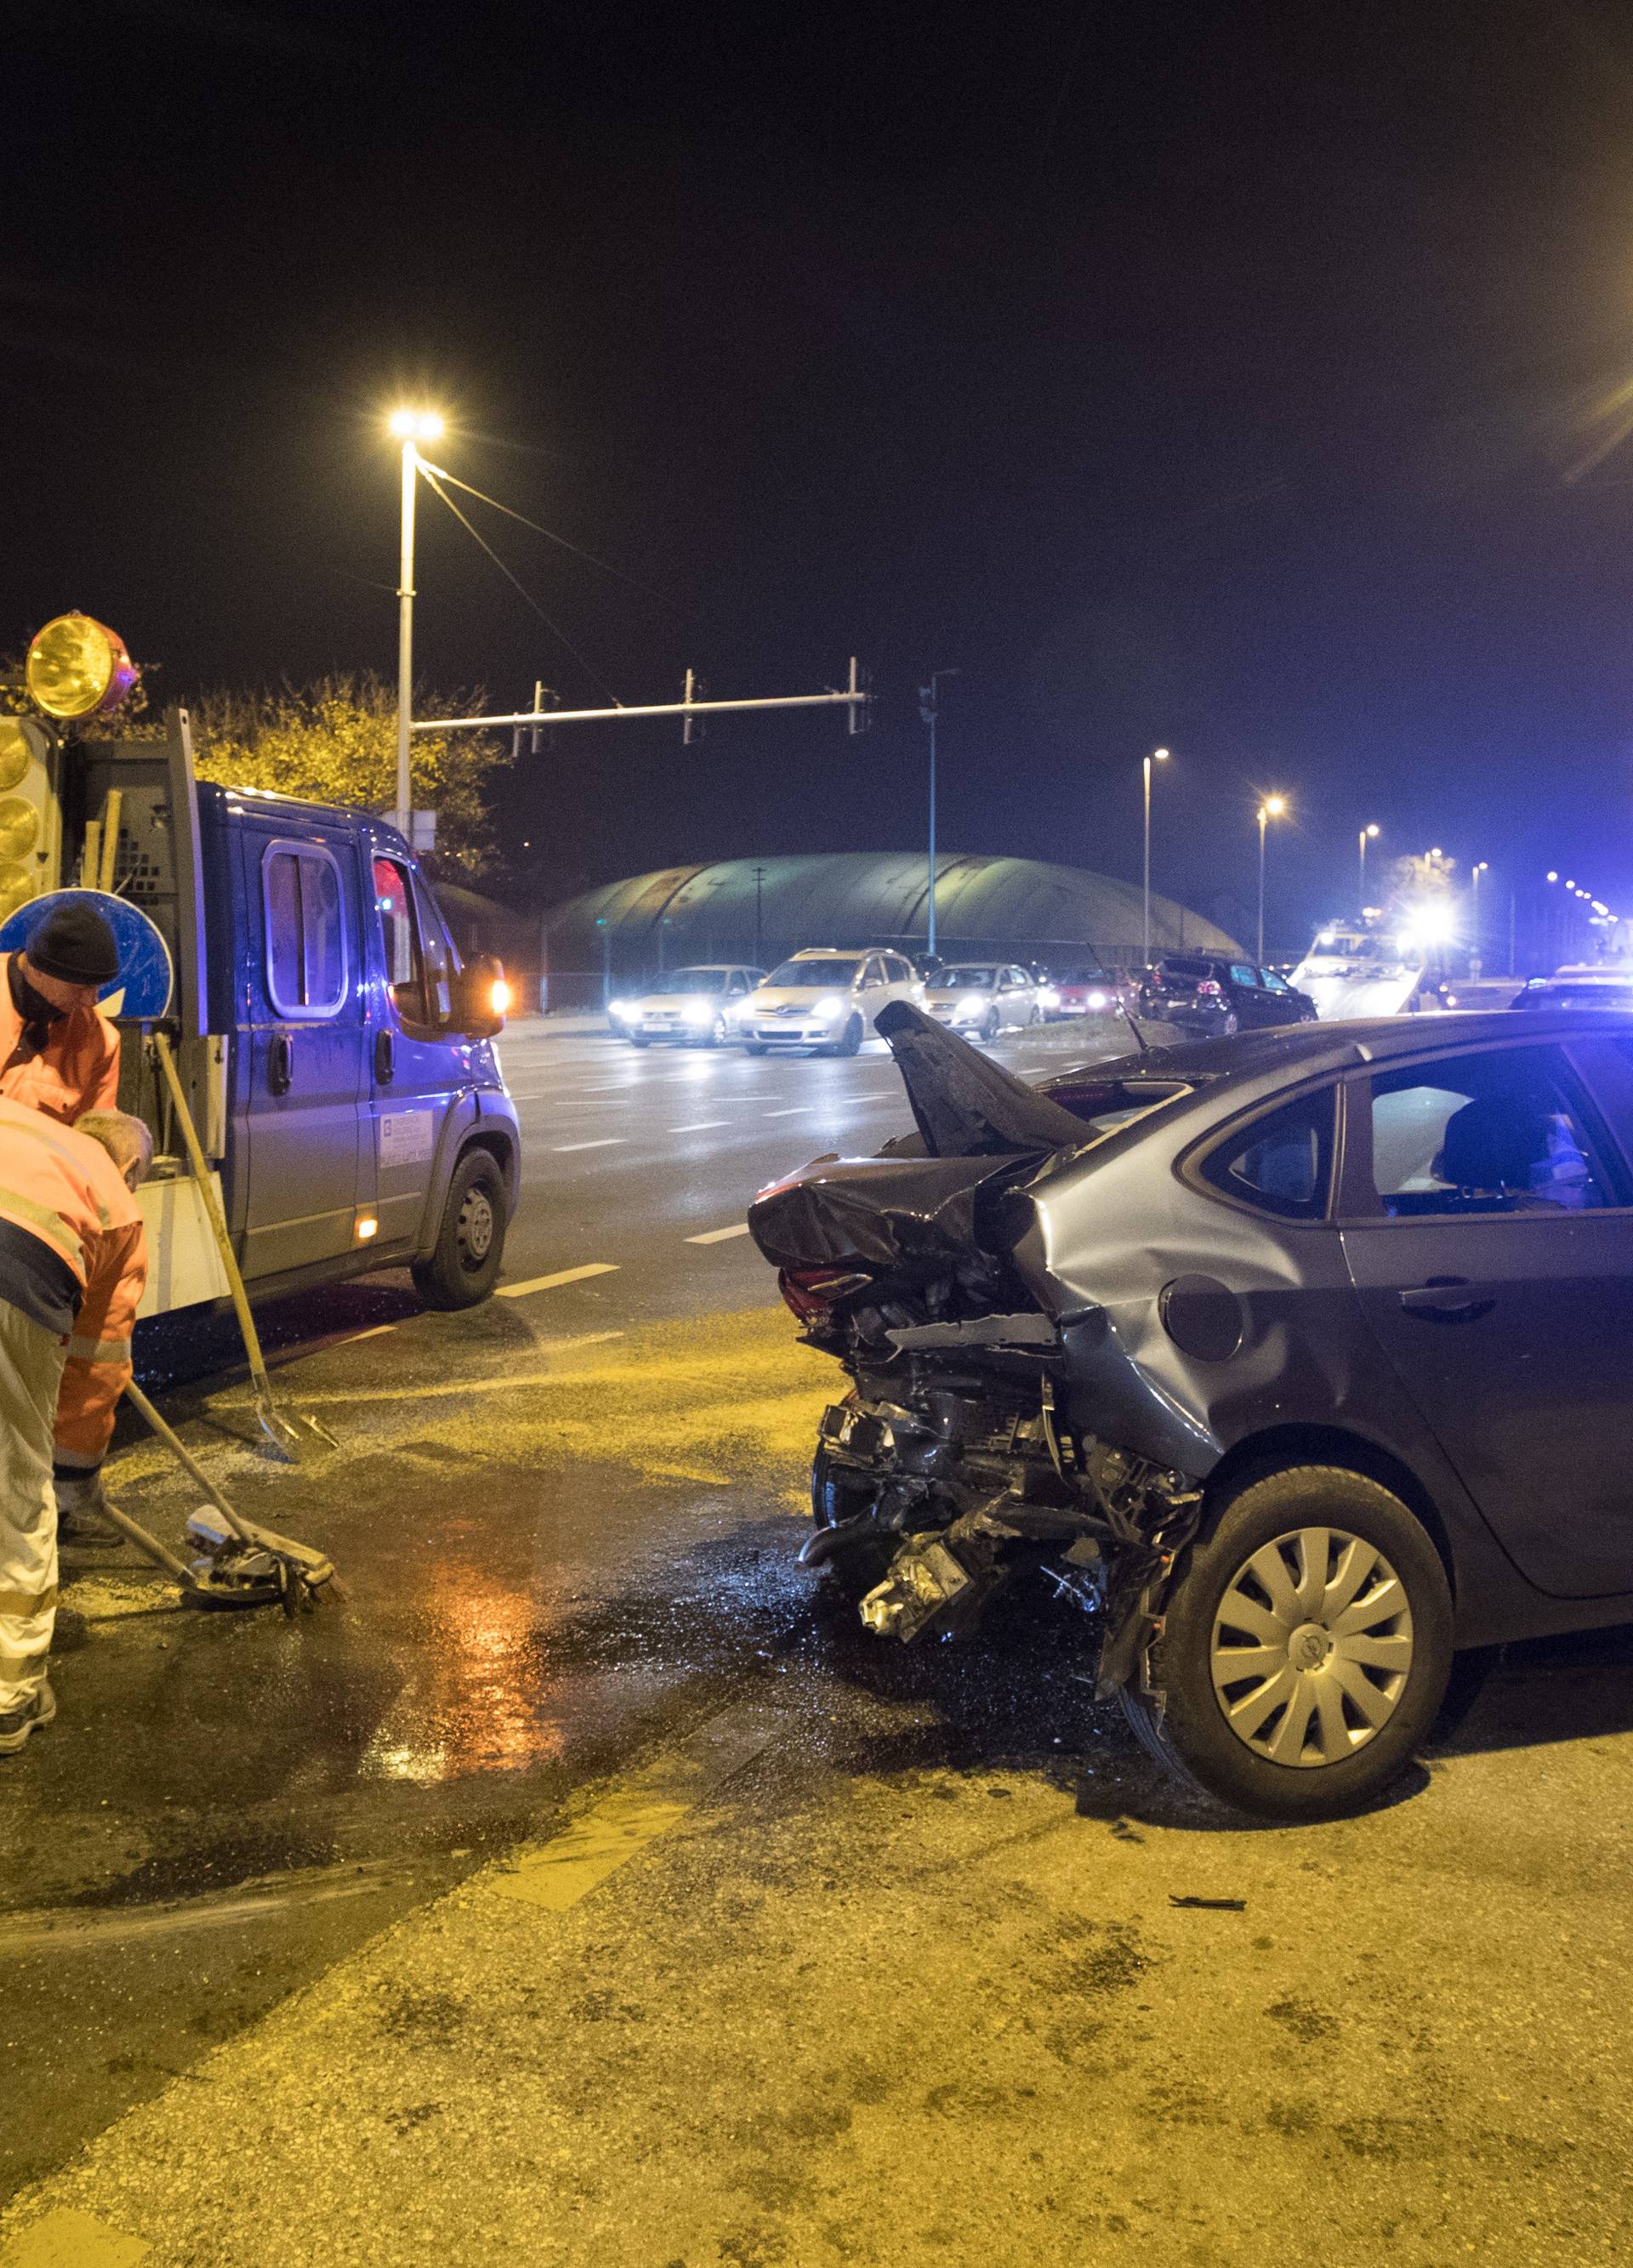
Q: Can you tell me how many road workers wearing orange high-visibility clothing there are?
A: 2